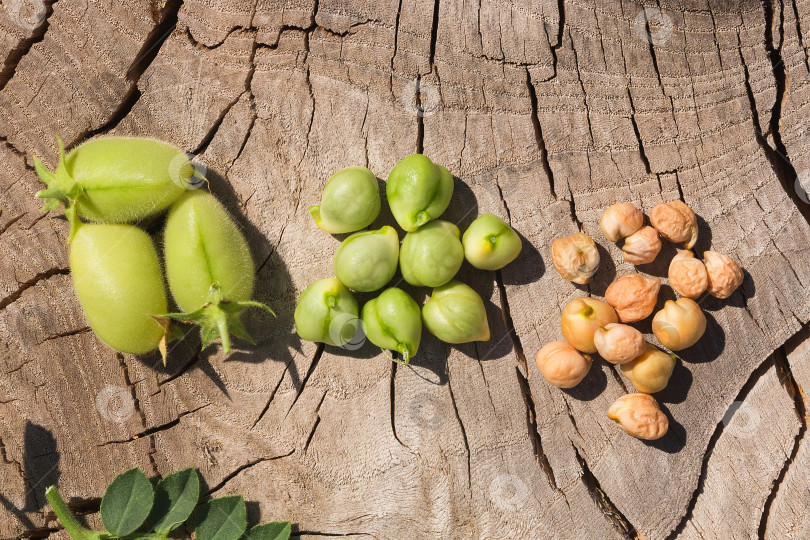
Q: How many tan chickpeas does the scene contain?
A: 13